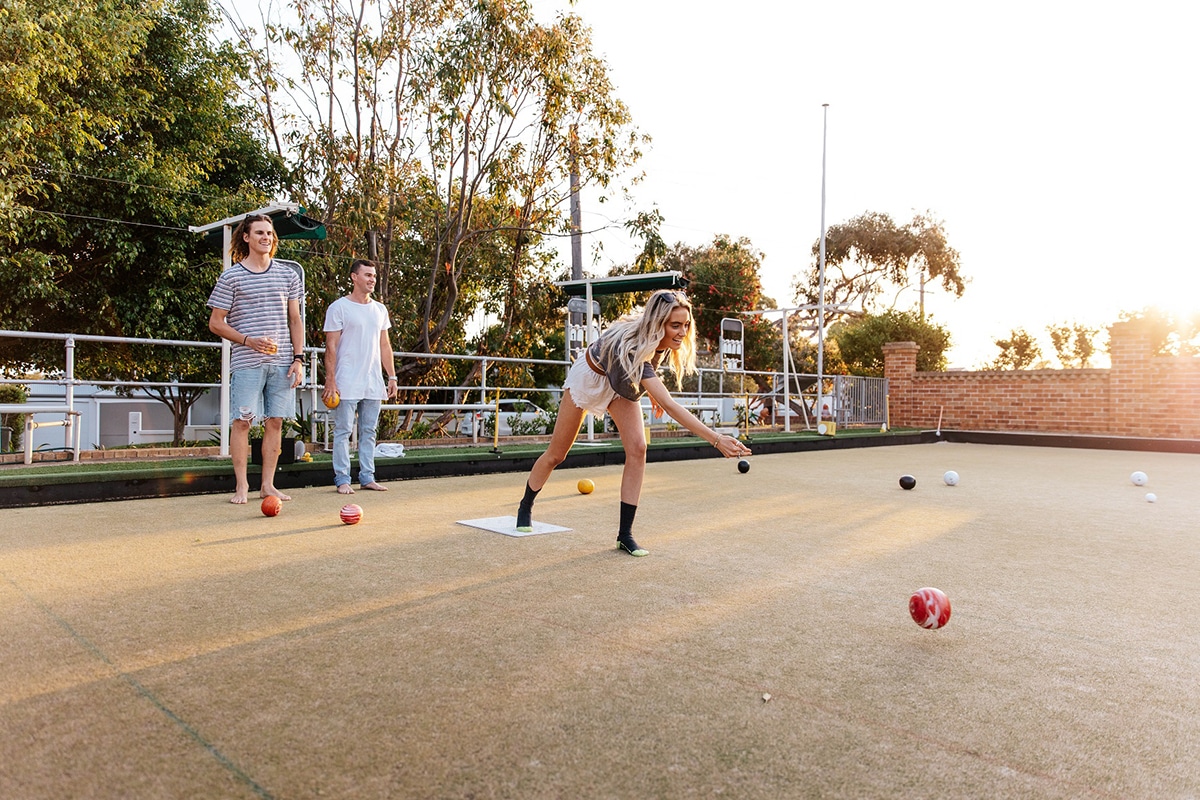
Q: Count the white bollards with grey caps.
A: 0